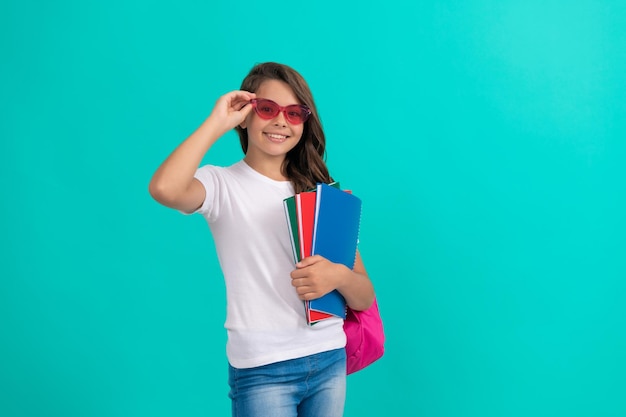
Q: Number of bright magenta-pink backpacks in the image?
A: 1